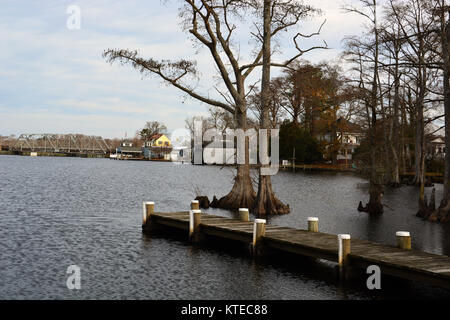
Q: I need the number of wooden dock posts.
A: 8